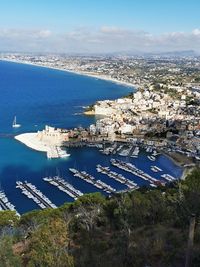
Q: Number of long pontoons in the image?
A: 6